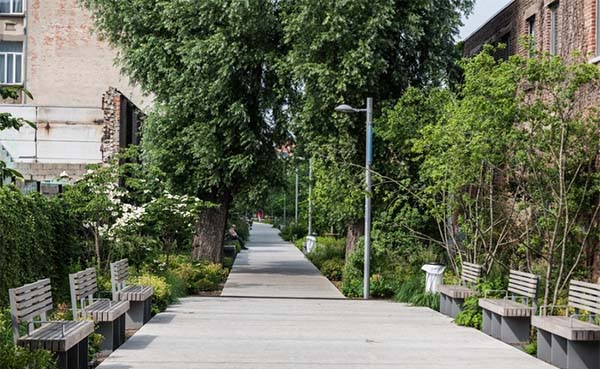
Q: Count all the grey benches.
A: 6